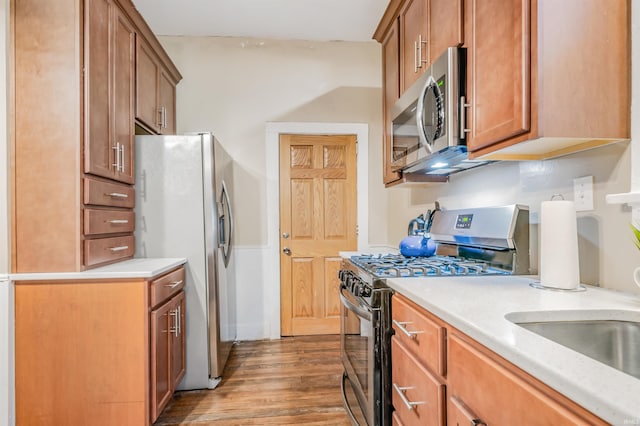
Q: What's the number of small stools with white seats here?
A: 0